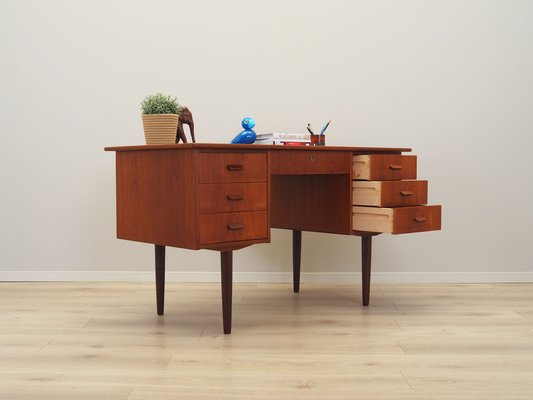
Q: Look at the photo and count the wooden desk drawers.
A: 7